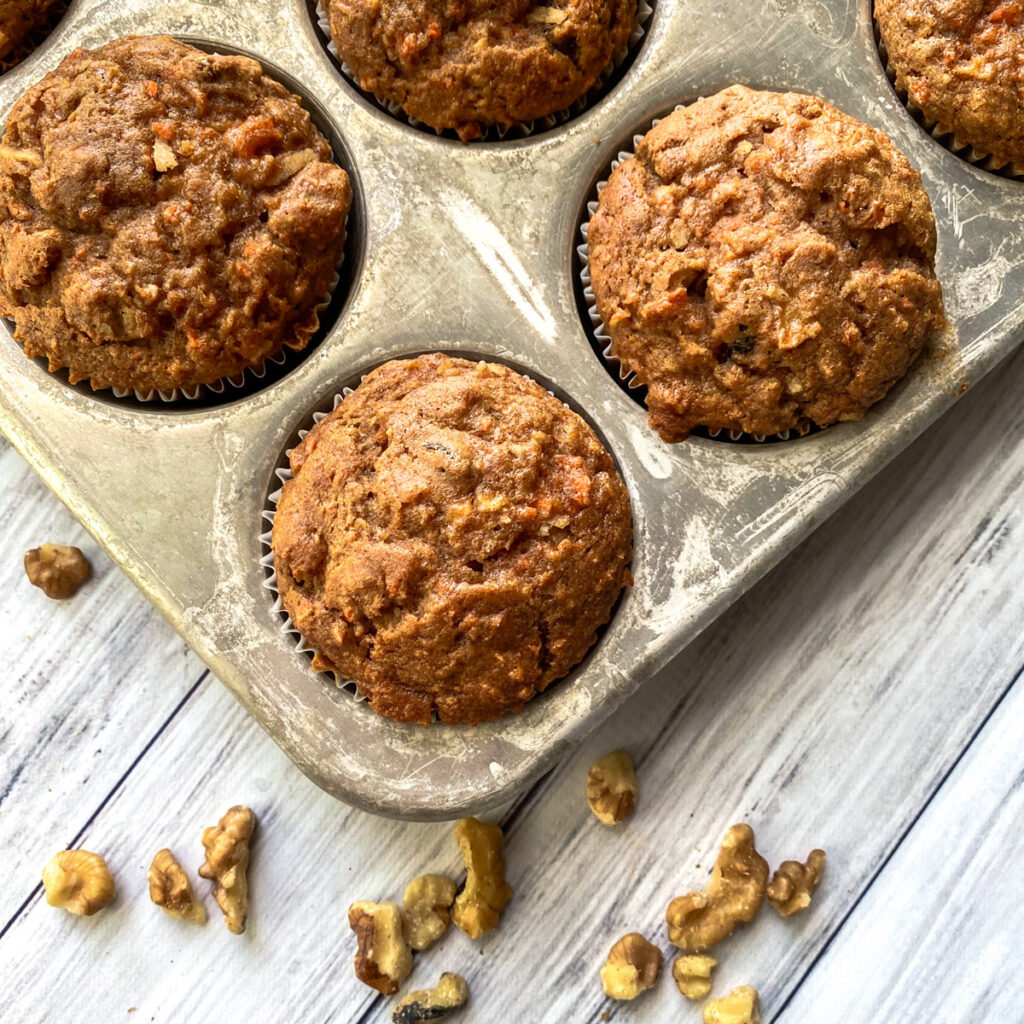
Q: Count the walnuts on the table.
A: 14